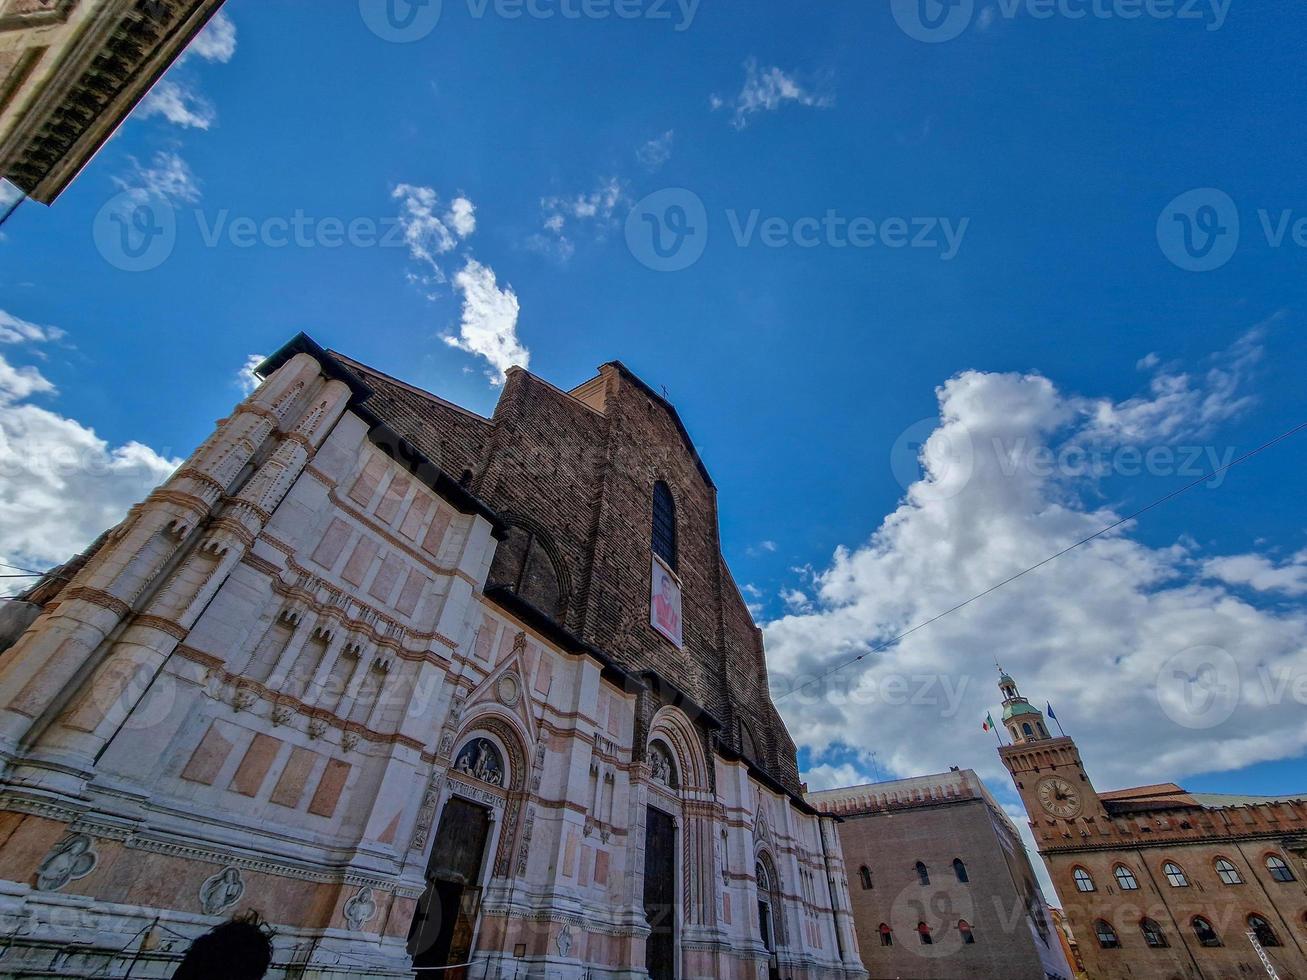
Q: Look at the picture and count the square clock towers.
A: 1